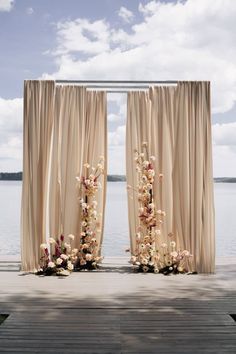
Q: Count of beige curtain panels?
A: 6